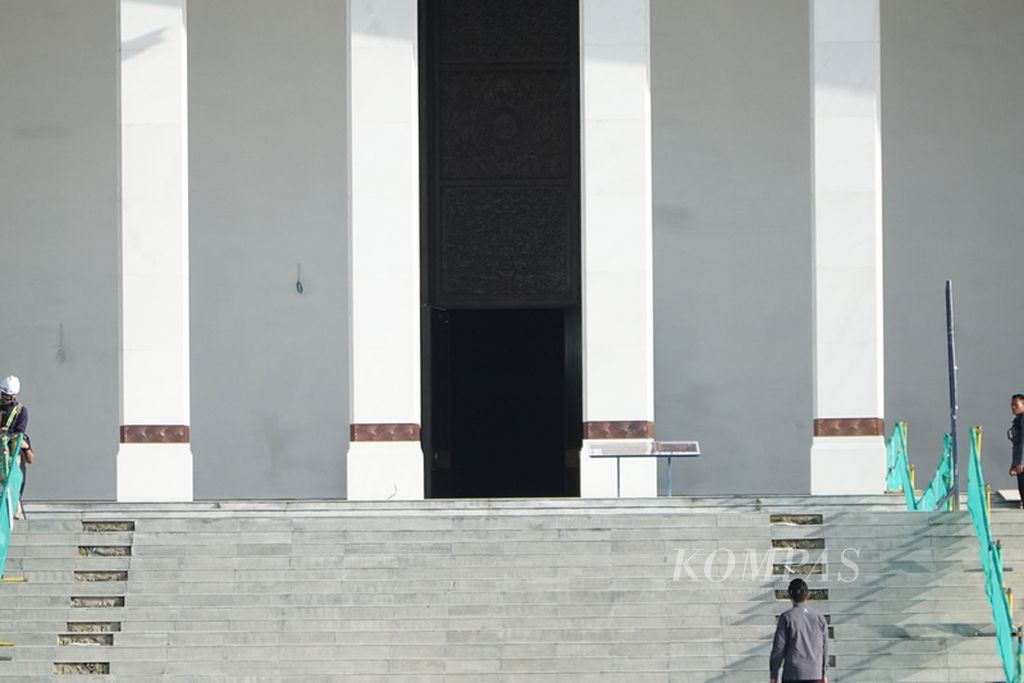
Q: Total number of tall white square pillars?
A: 4